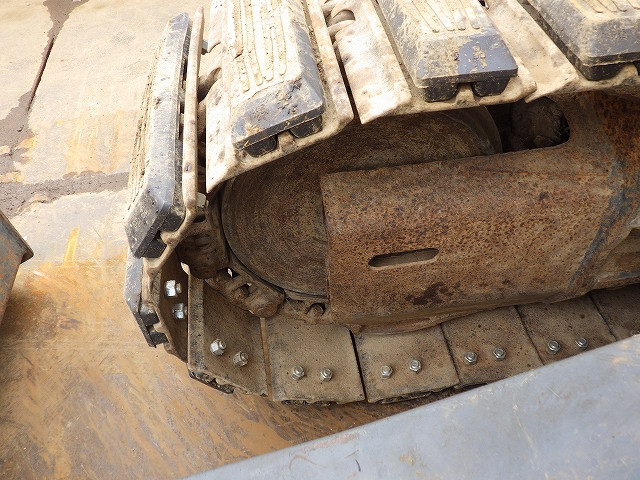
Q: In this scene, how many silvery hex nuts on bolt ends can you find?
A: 12